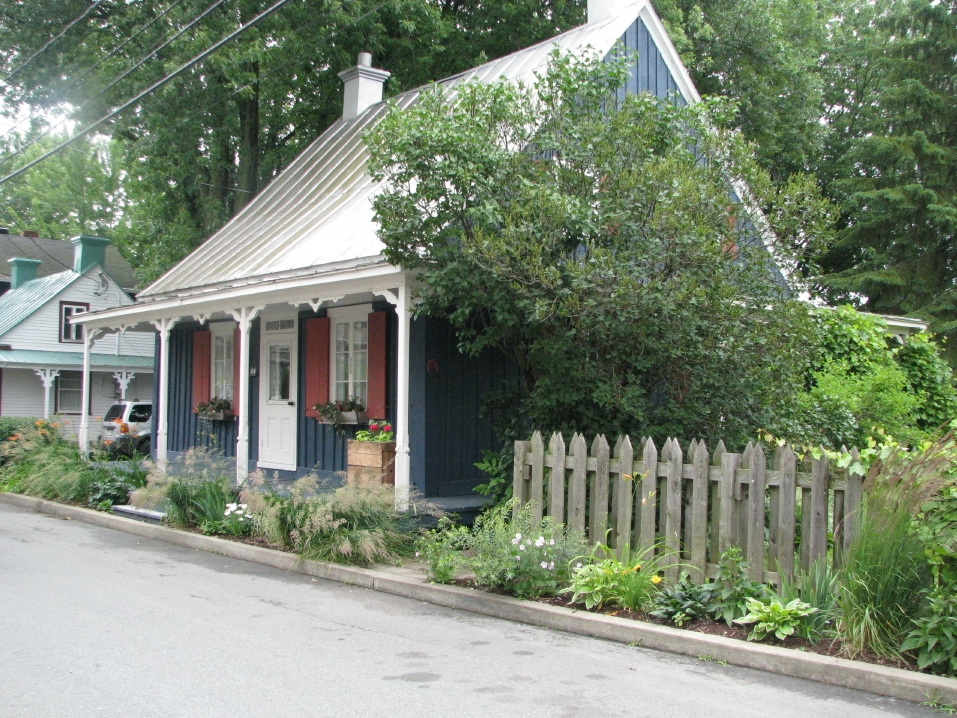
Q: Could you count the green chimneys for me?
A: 2